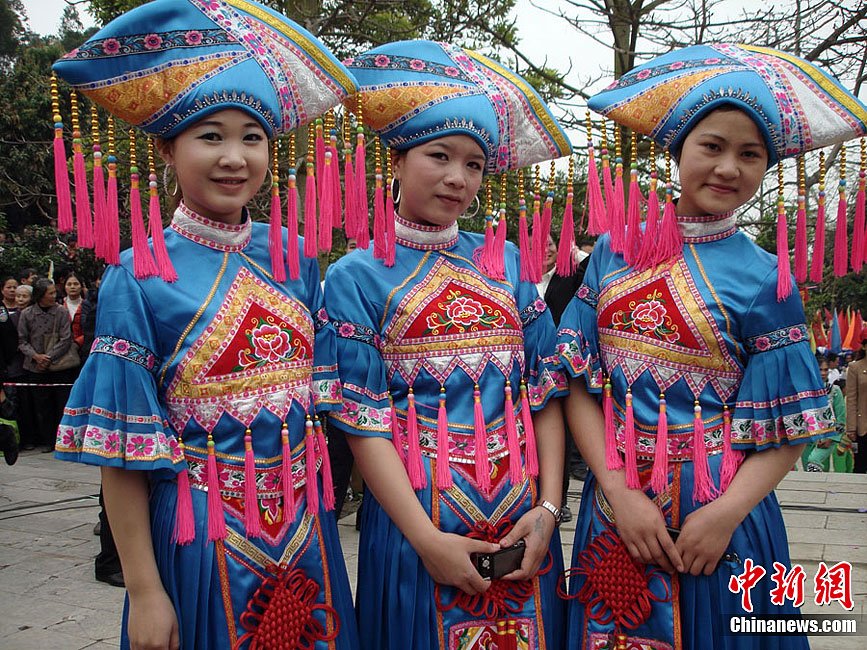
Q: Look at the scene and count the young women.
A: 3